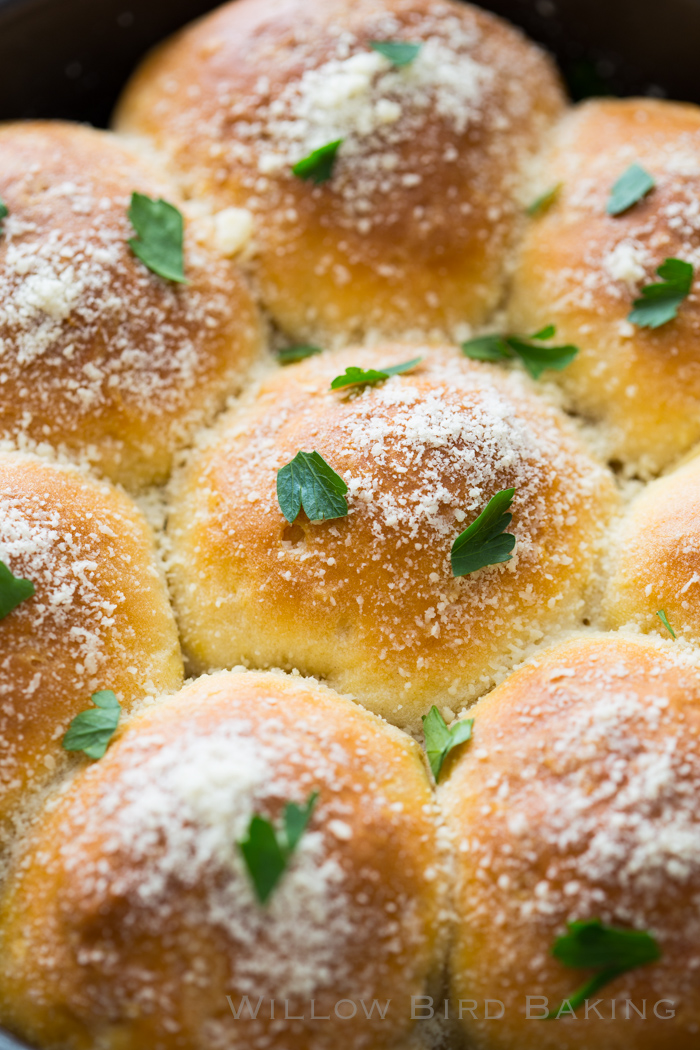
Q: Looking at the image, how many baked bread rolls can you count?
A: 8